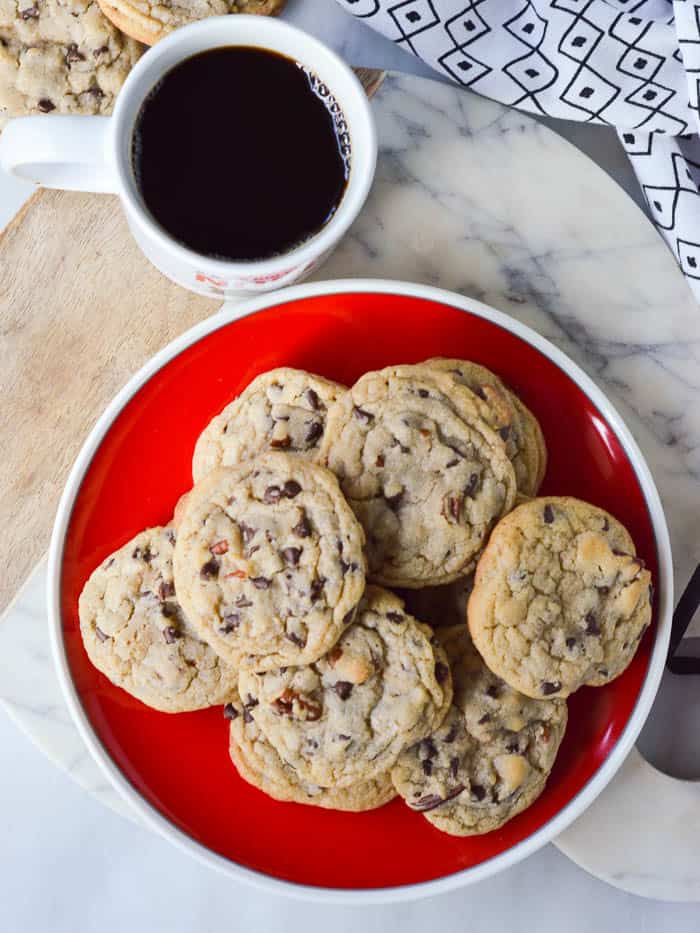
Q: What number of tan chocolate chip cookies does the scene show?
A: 11